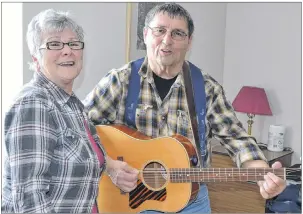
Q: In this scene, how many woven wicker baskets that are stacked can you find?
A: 0